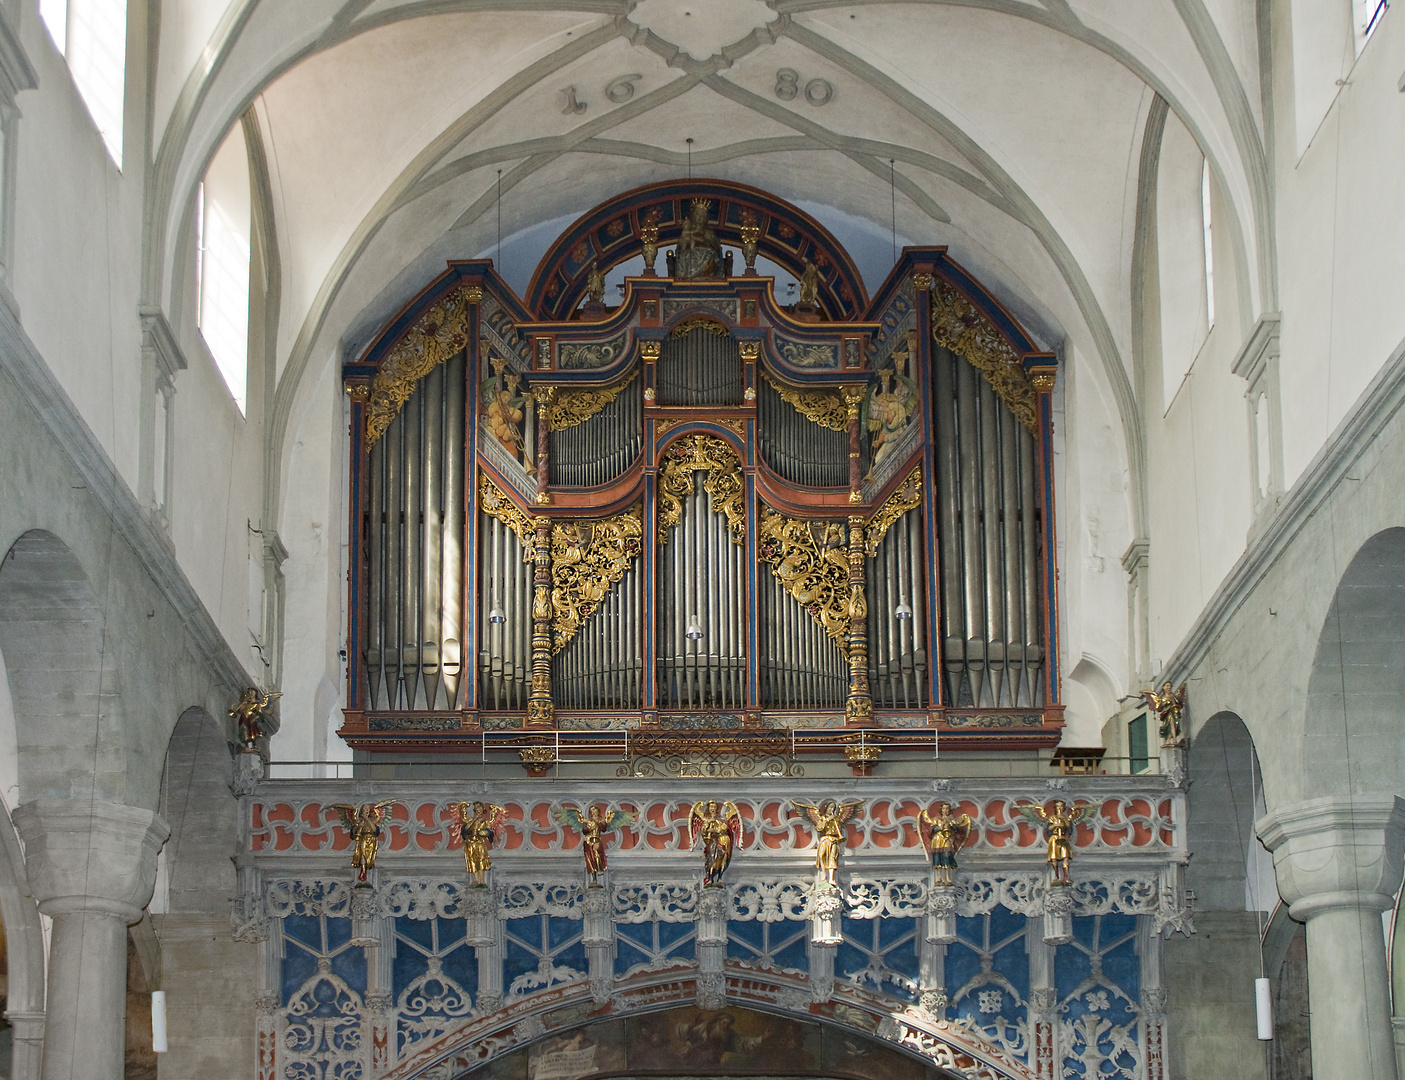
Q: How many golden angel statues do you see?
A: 9